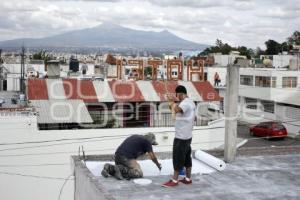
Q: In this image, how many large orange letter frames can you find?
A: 5